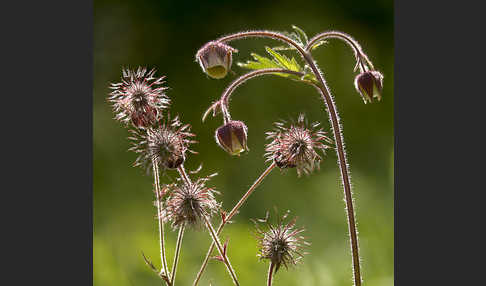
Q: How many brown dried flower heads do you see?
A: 5